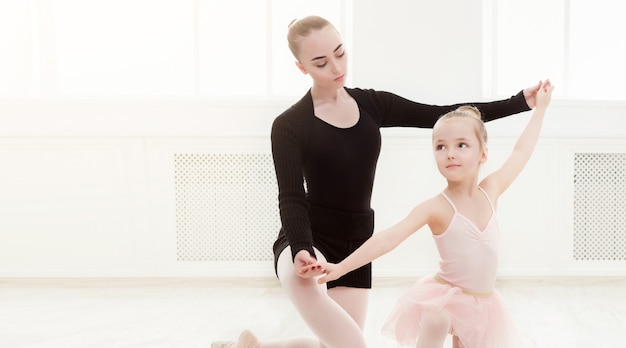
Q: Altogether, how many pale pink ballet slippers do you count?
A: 1